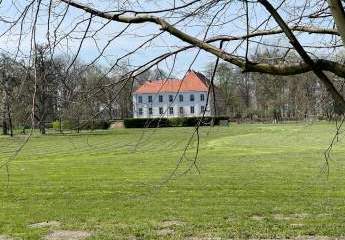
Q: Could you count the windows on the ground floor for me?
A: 7